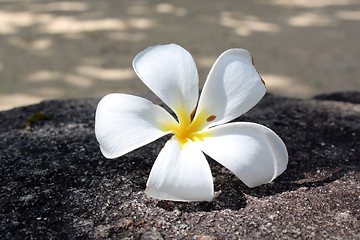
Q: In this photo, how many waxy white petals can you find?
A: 5